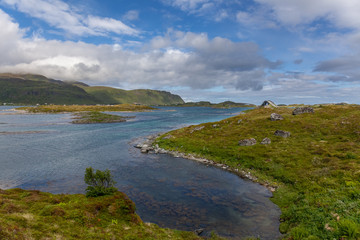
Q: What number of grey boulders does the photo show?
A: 5